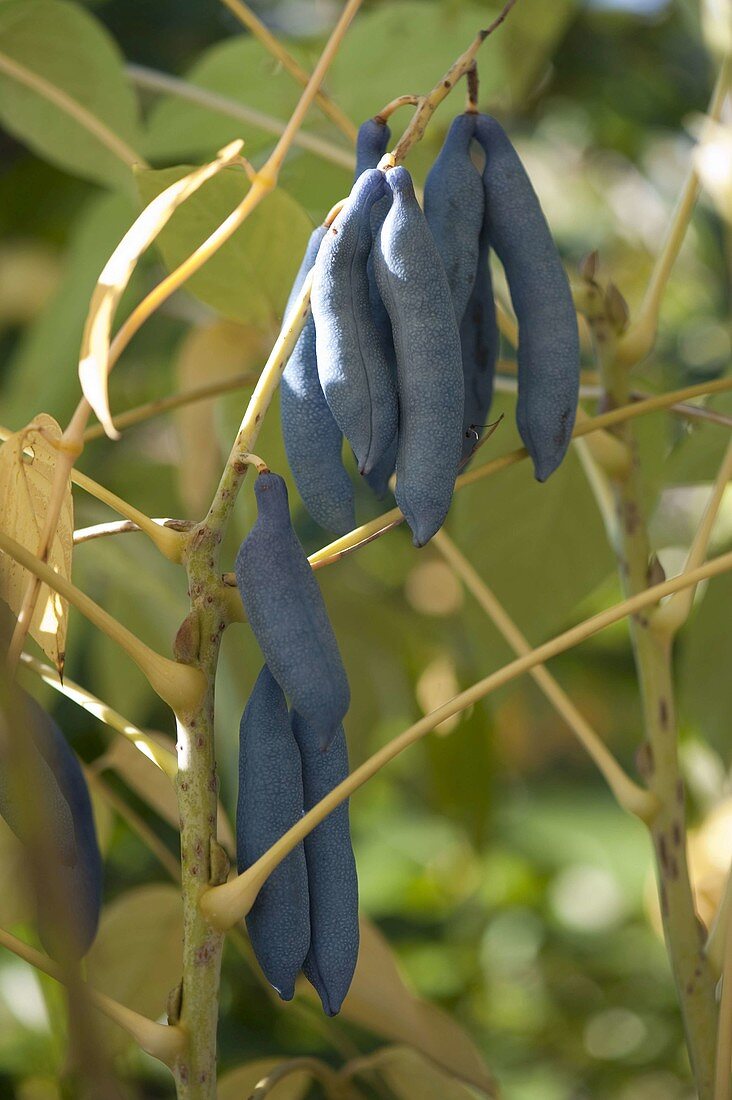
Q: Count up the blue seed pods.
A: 12